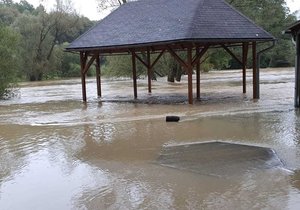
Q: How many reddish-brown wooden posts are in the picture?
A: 8